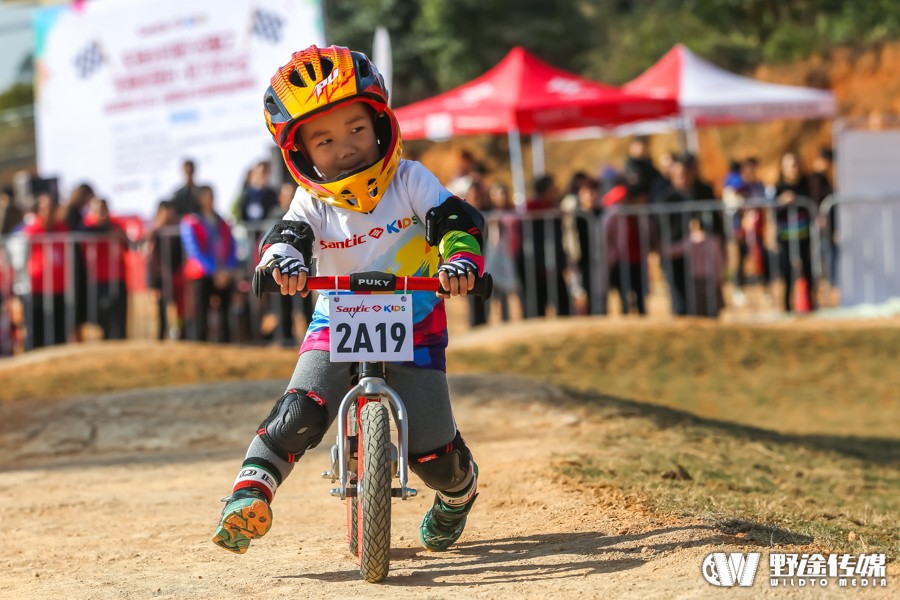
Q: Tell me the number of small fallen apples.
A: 0